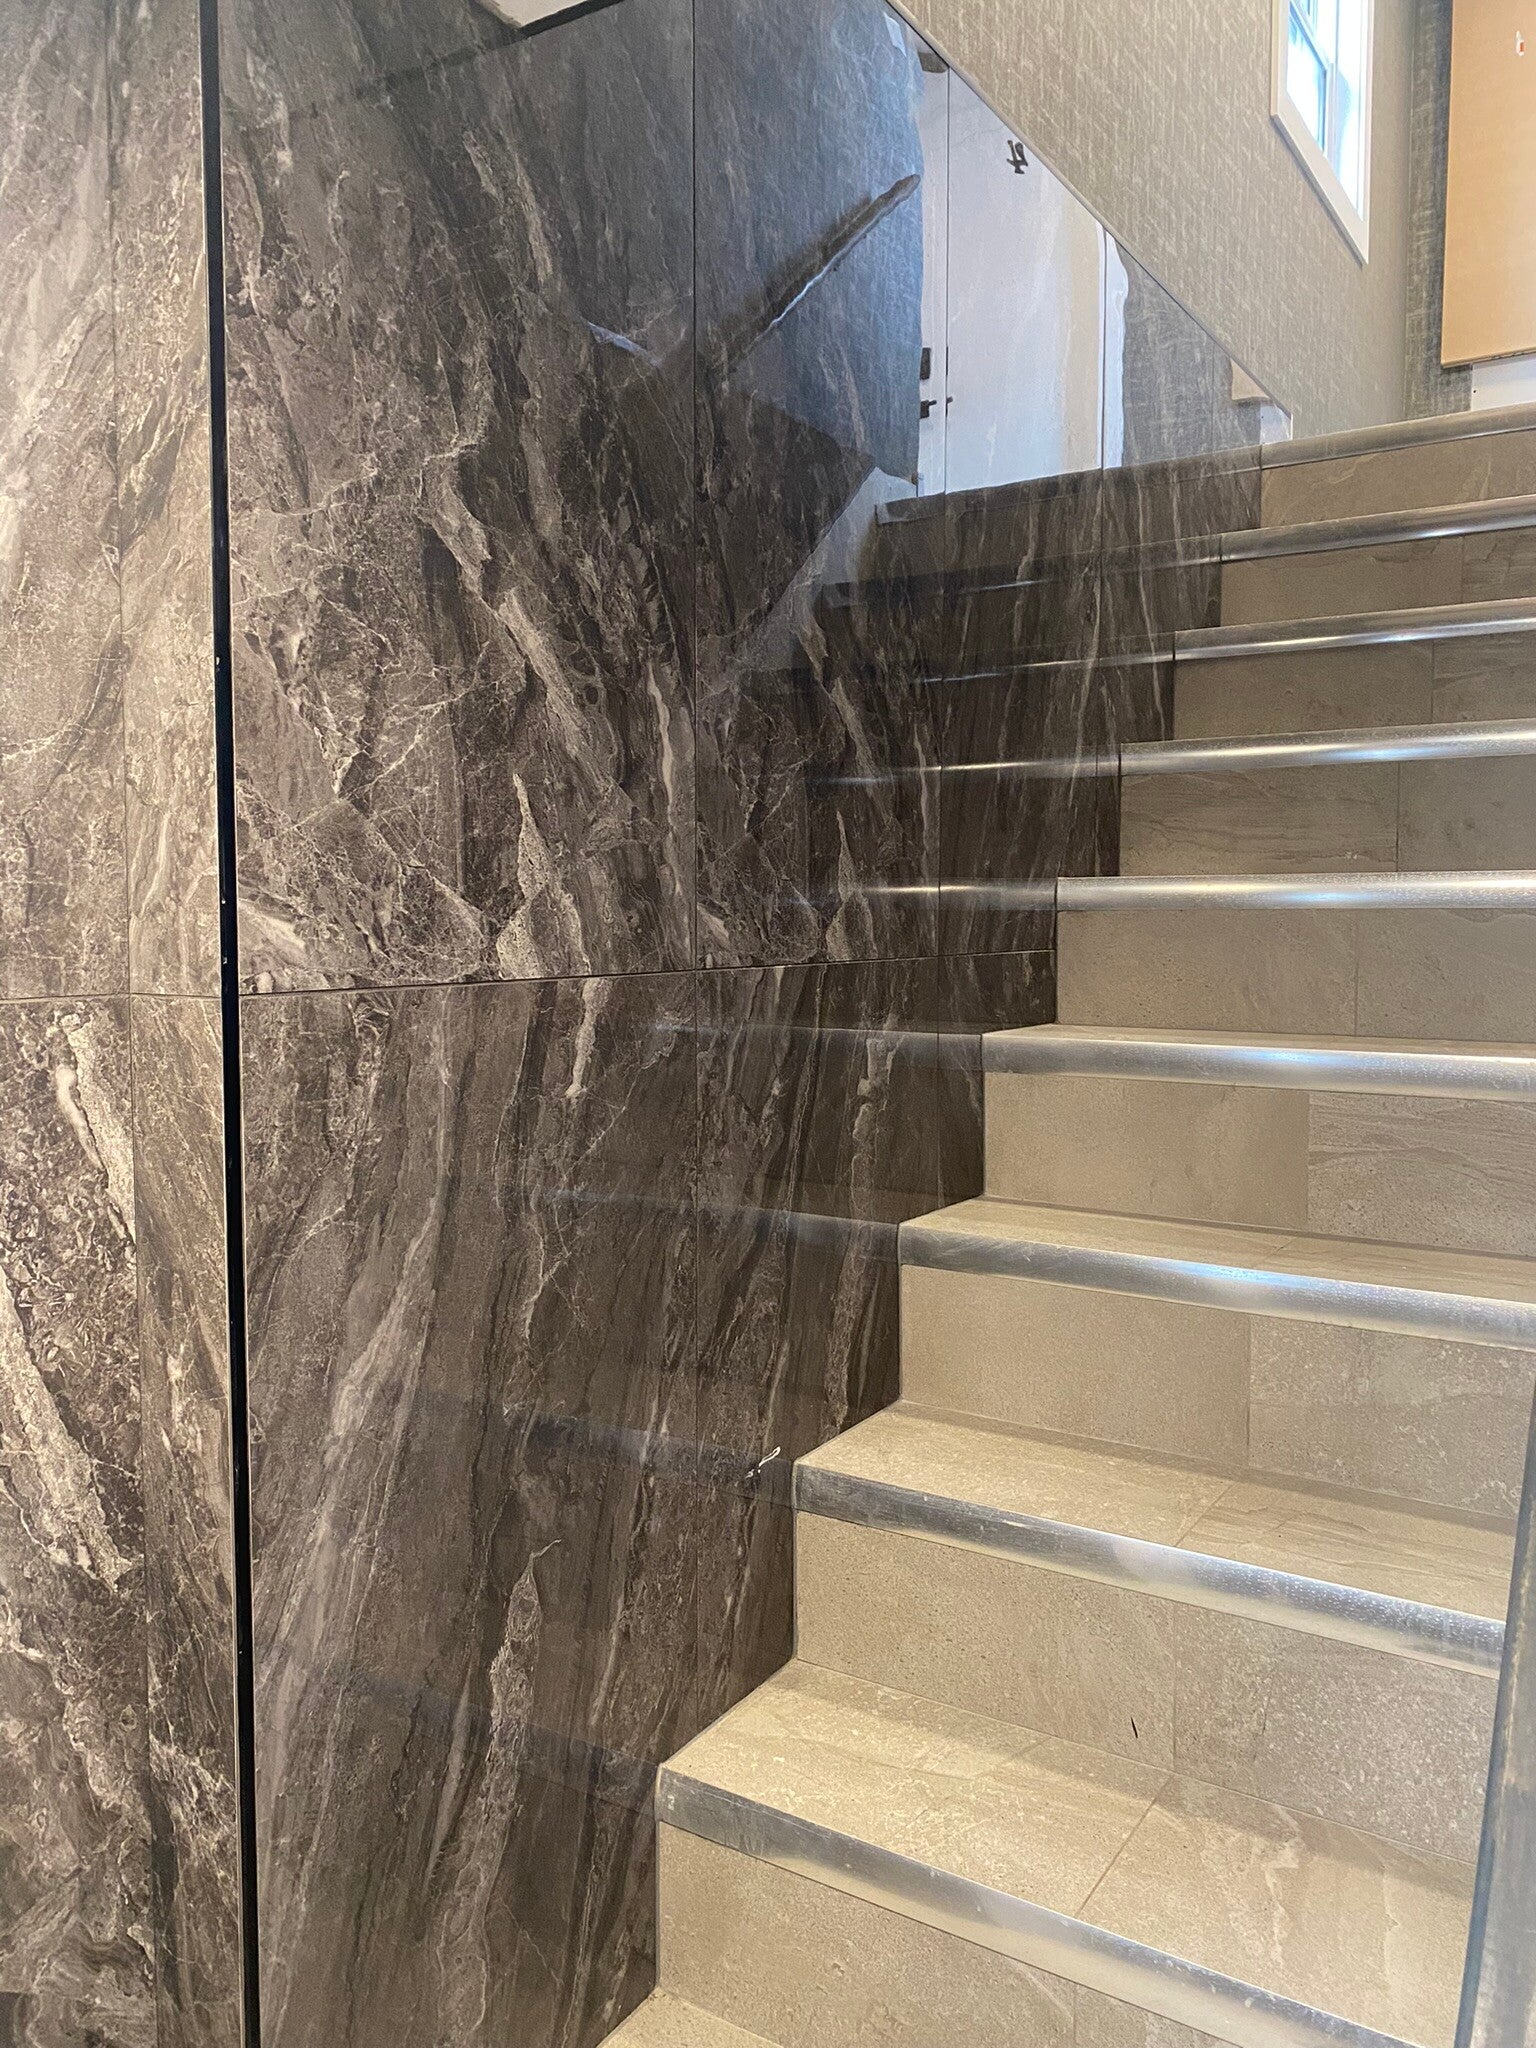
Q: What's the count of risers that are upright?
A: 9